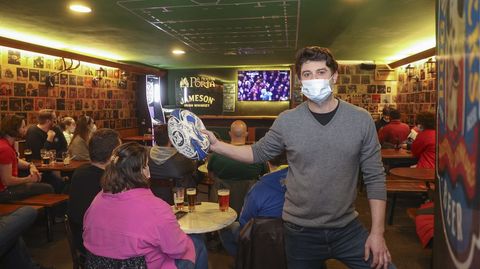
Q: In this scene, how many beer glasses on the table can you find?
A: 3